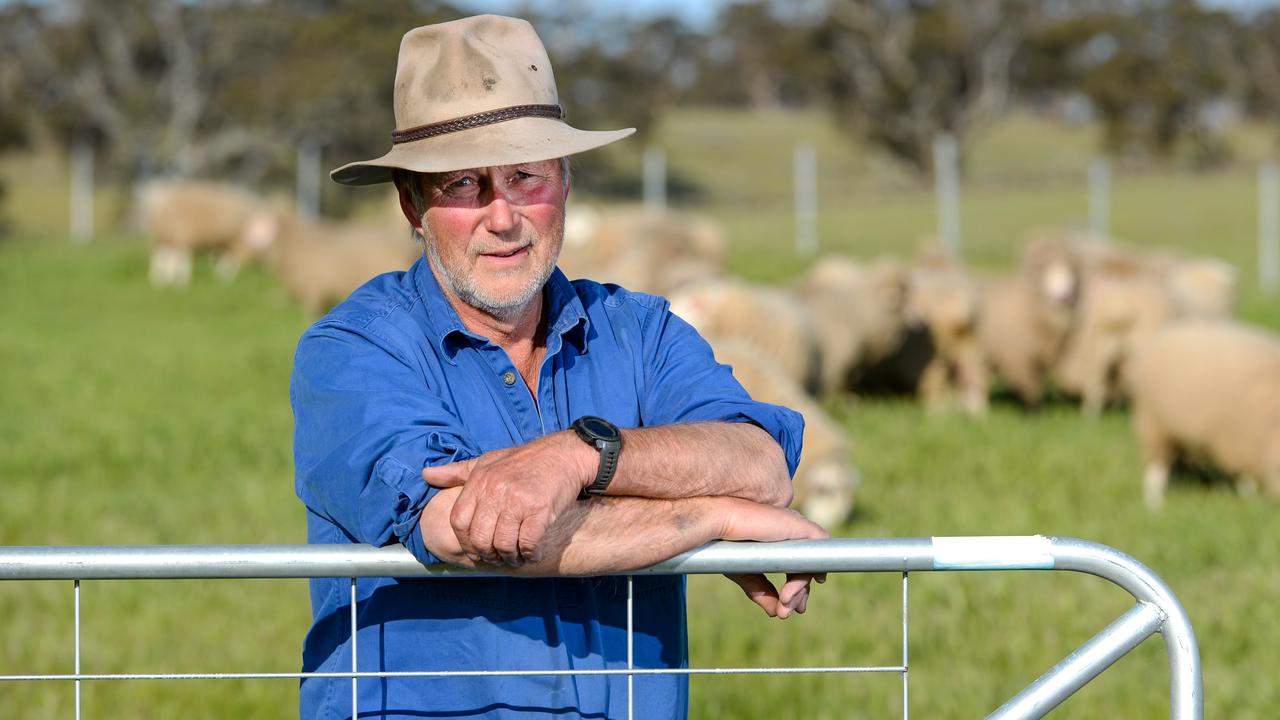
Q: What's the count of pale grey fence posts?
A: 7